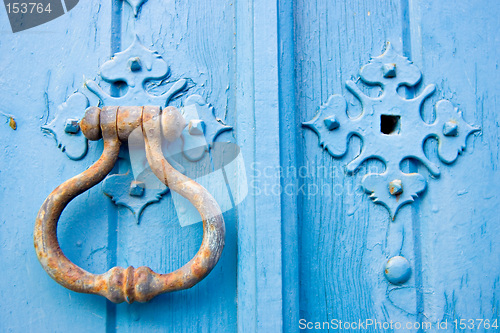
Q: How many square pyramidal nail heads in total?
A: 8